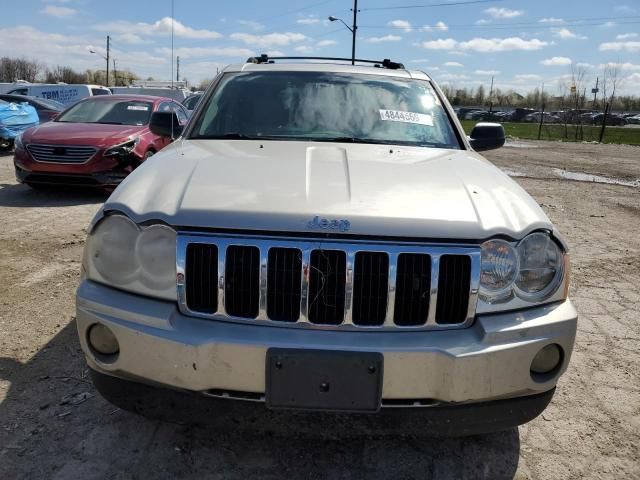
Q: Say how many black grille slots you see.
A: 7